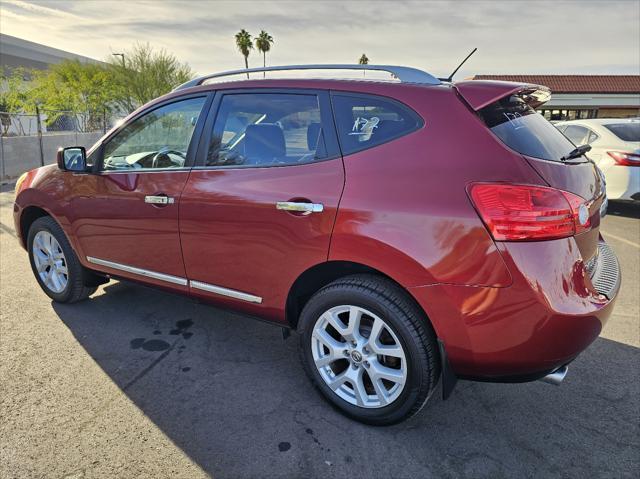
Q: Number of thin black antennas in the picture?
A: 1